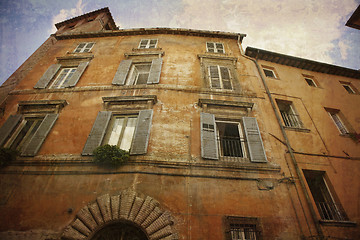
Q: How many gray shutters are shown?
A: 10